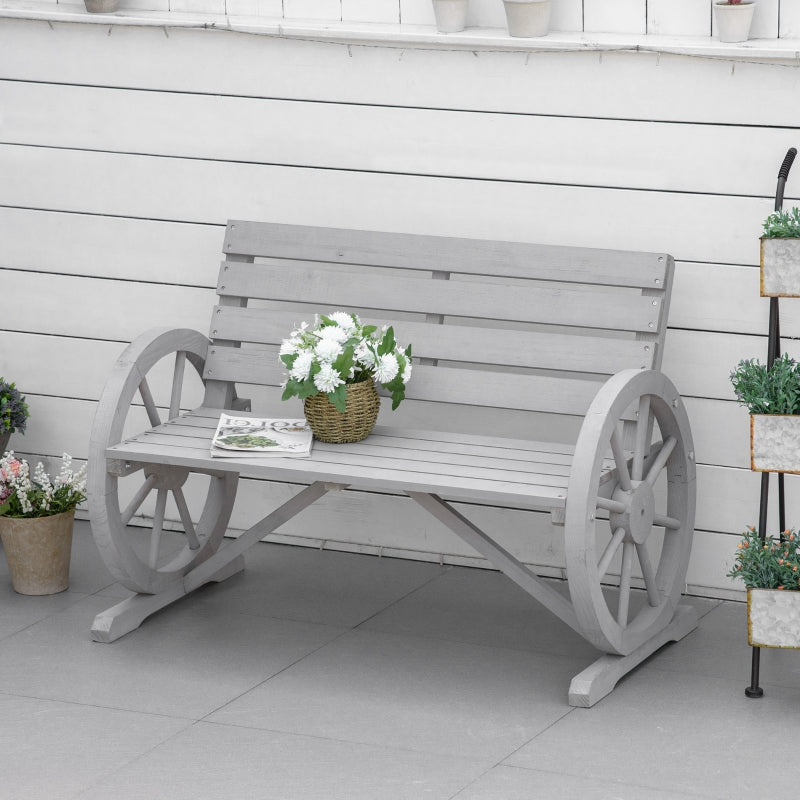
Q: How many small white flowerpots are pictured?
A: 3